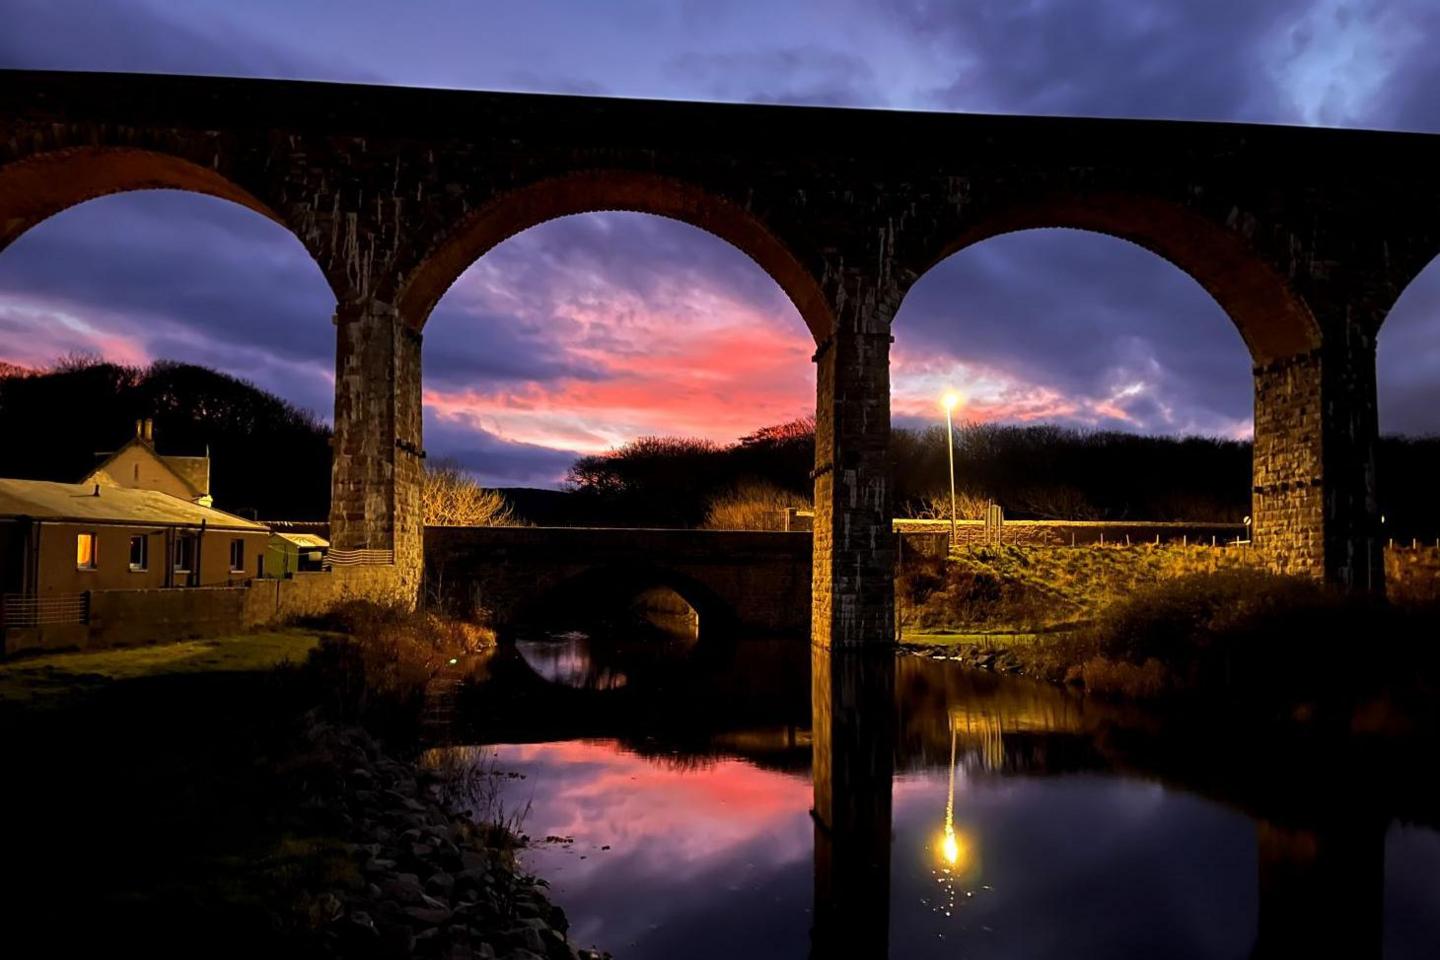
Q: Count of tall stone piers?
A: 3